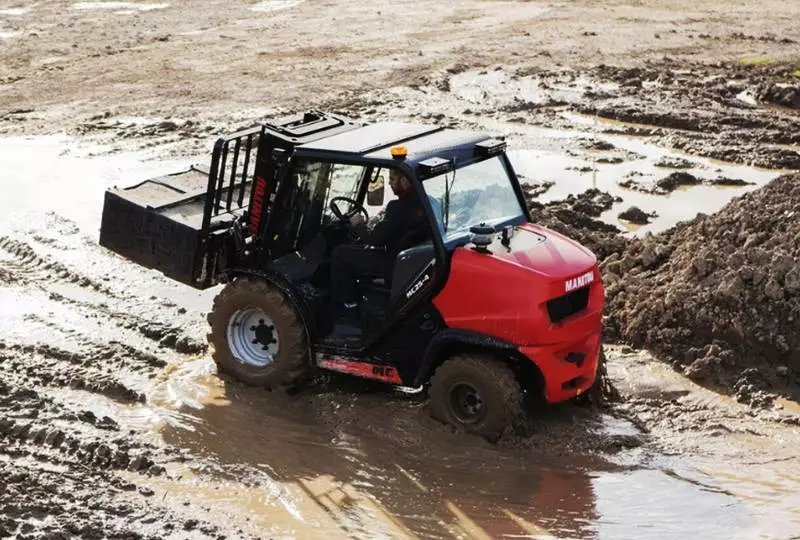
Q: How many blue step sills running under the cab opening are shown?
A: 0